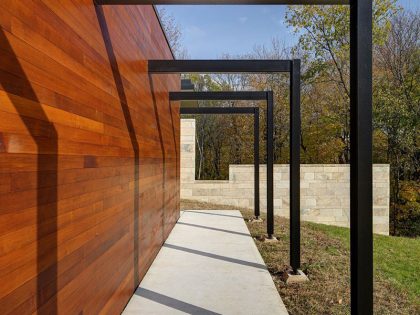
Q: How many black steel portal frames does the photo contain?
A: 4